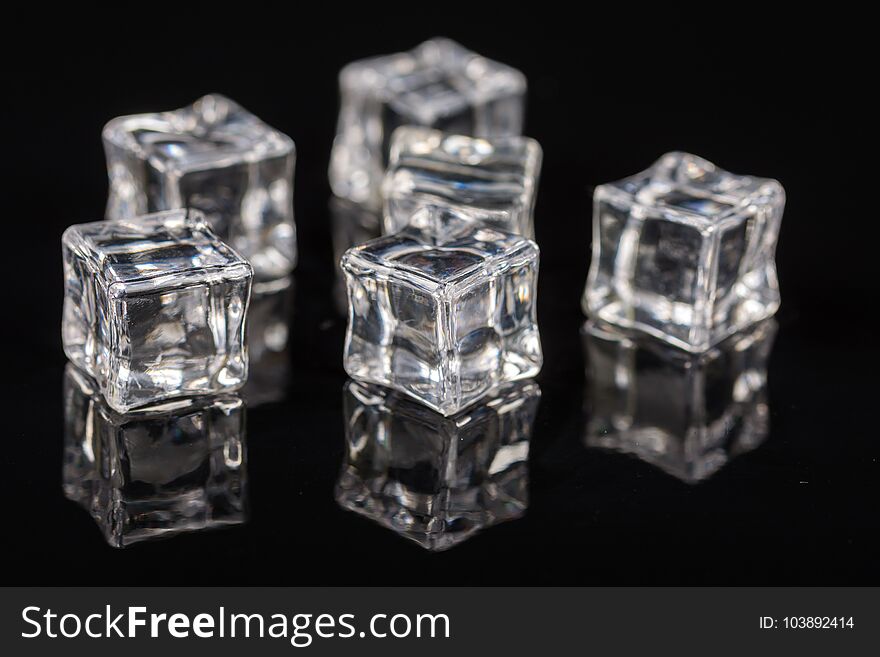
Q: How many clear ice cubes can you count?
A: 6